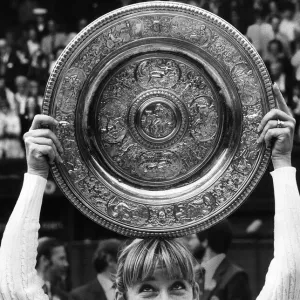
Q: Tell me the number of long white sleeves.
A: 2